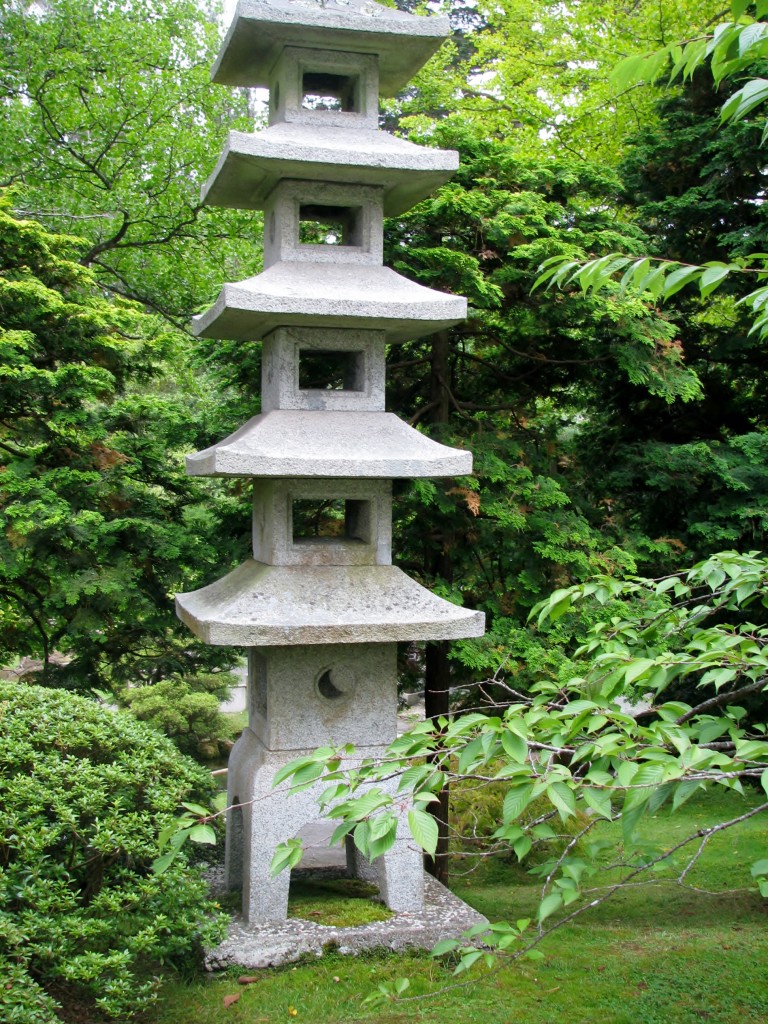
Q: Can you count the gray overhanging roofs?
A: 5